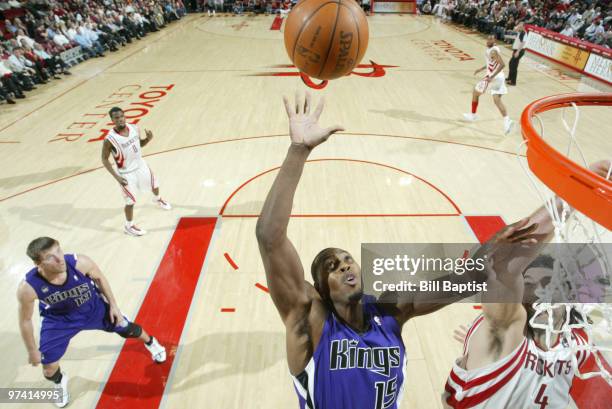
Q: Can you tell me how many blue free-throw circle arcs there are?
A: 0